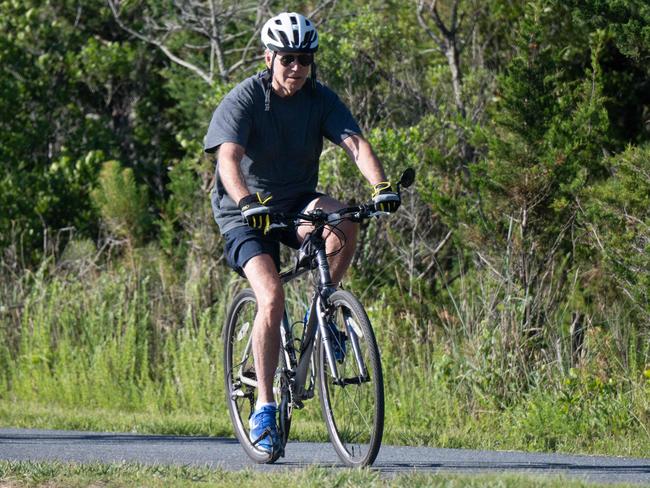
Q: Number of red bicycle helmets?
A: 0